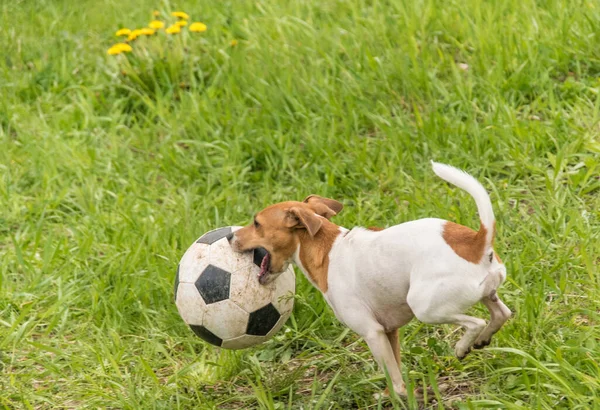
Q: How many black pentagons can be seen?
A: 6